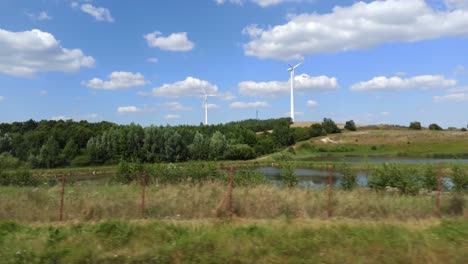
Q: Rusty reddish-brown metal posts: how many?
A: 5